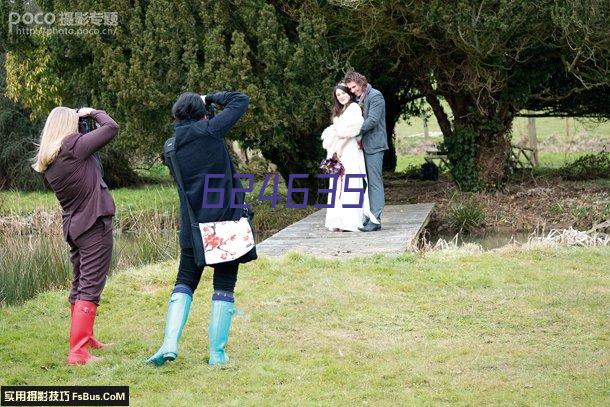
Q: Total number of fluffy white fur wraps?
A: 1